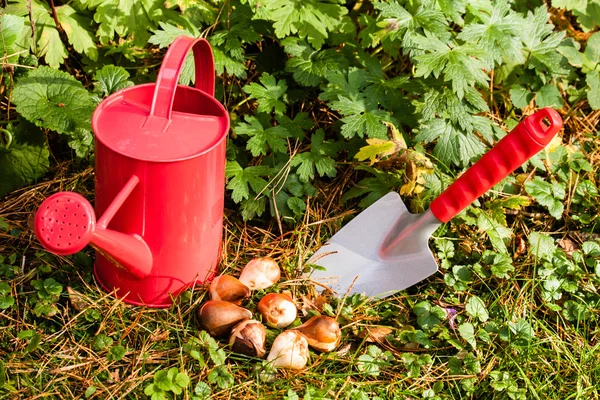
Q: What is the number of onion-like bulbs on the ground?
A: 7